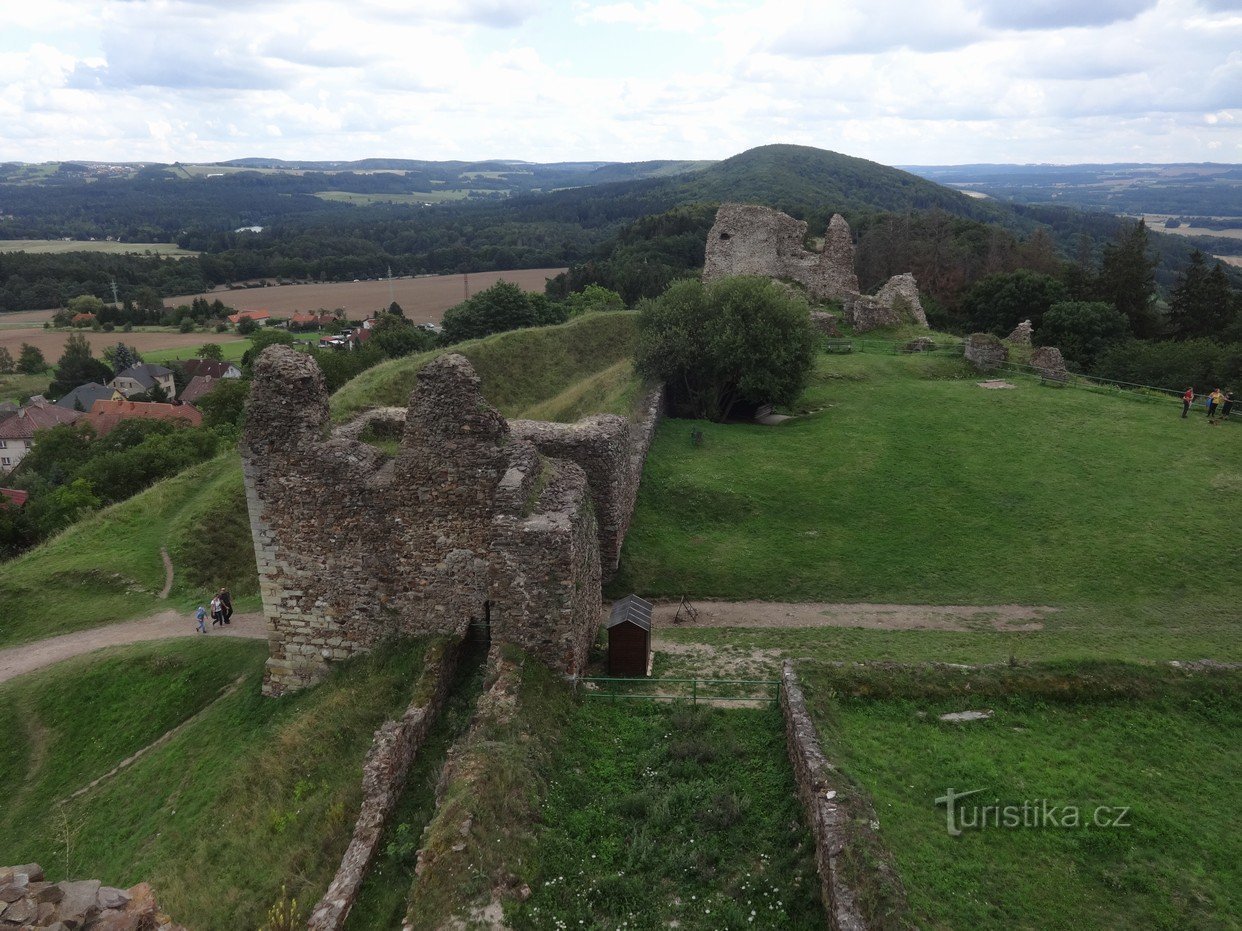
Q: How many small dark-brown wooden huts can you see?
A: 1